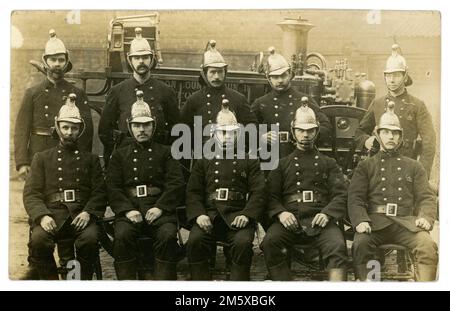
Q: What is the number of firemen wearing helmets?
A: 10